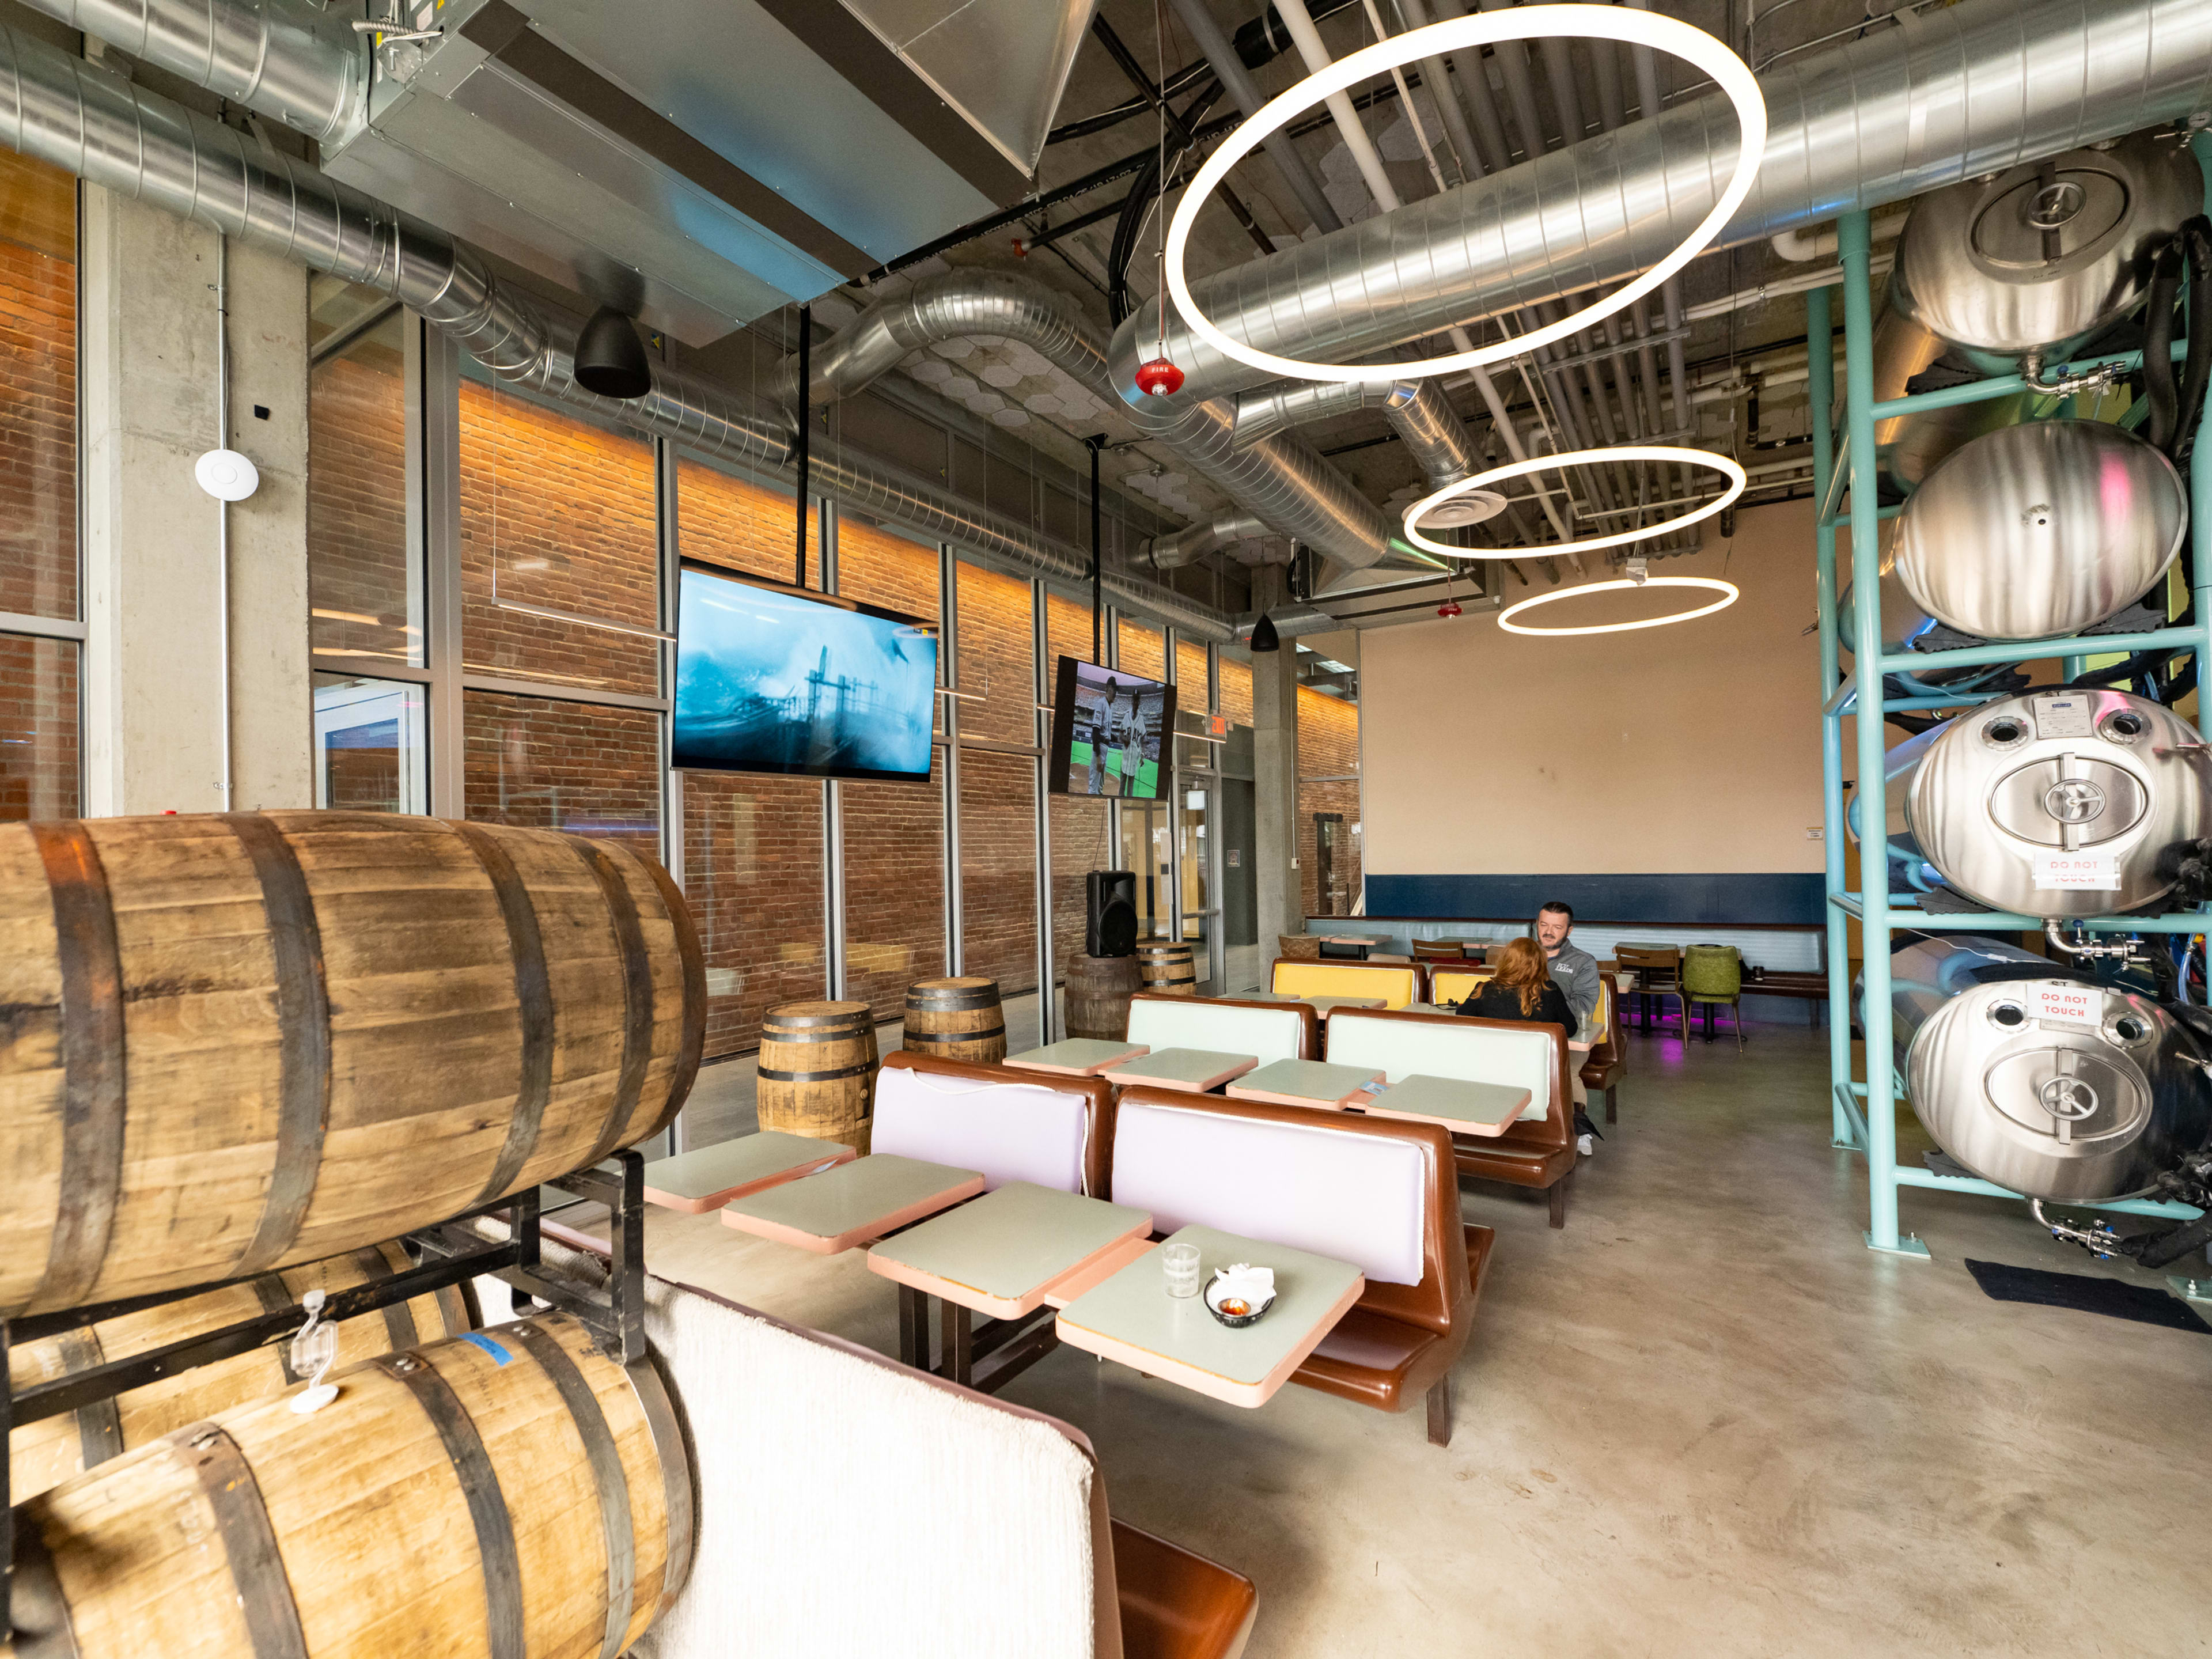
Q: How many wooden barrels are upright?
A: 4